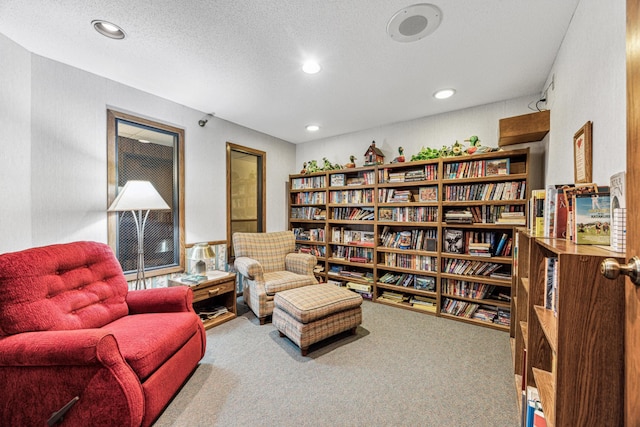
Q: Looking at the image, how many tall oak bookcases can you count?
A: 4